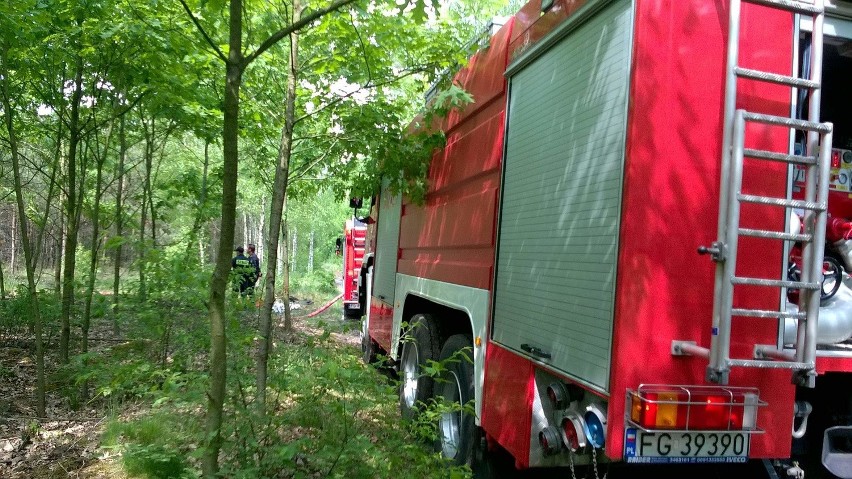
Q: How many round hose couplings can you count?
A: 4